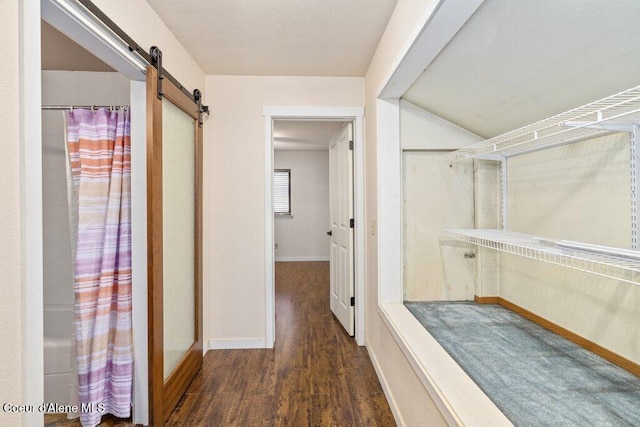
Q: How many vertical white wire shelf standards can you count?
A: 2